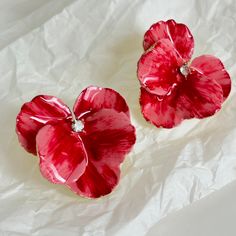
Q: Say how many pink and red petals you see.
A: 8